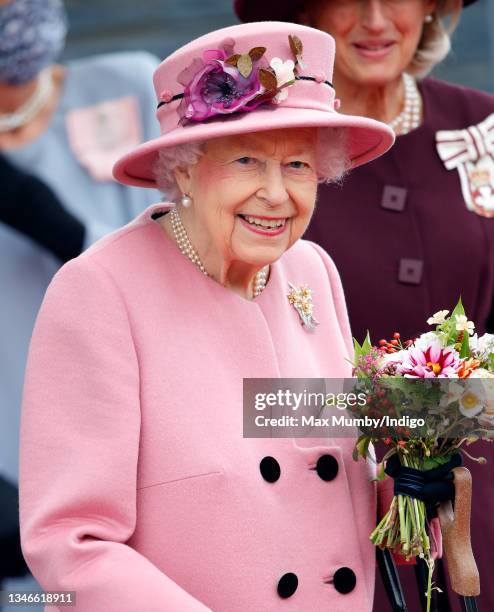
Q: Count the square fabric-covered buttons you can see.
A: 2